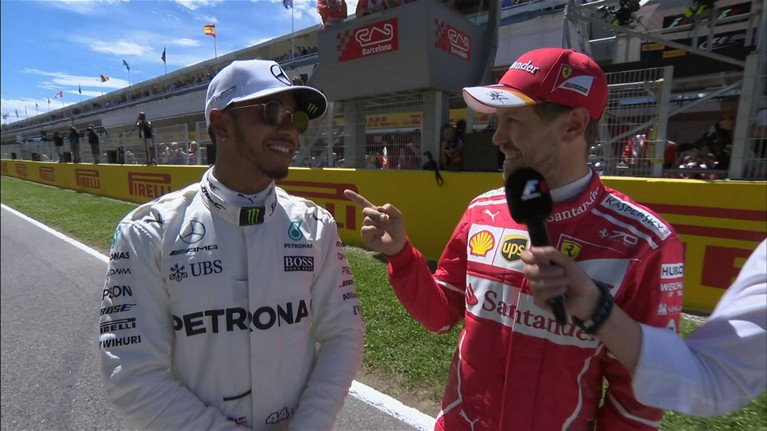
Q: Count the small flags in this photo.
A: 12